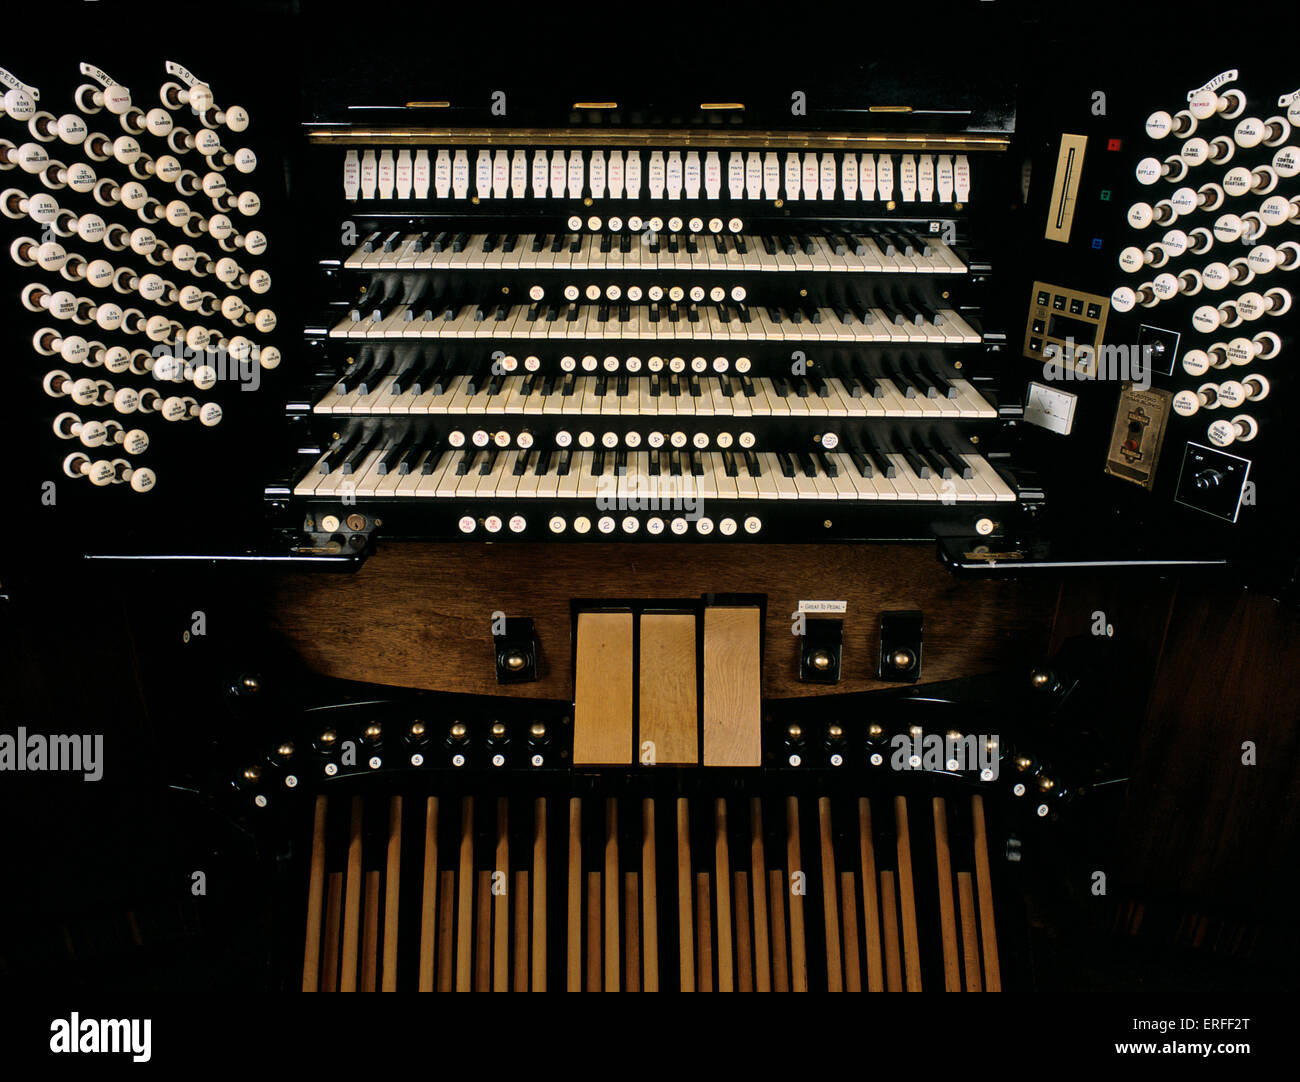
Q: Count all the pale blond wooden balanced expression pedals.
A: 3